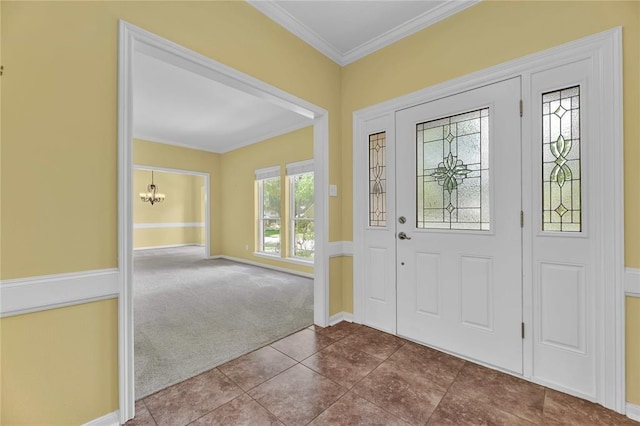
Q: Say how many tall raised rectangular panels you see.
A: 4